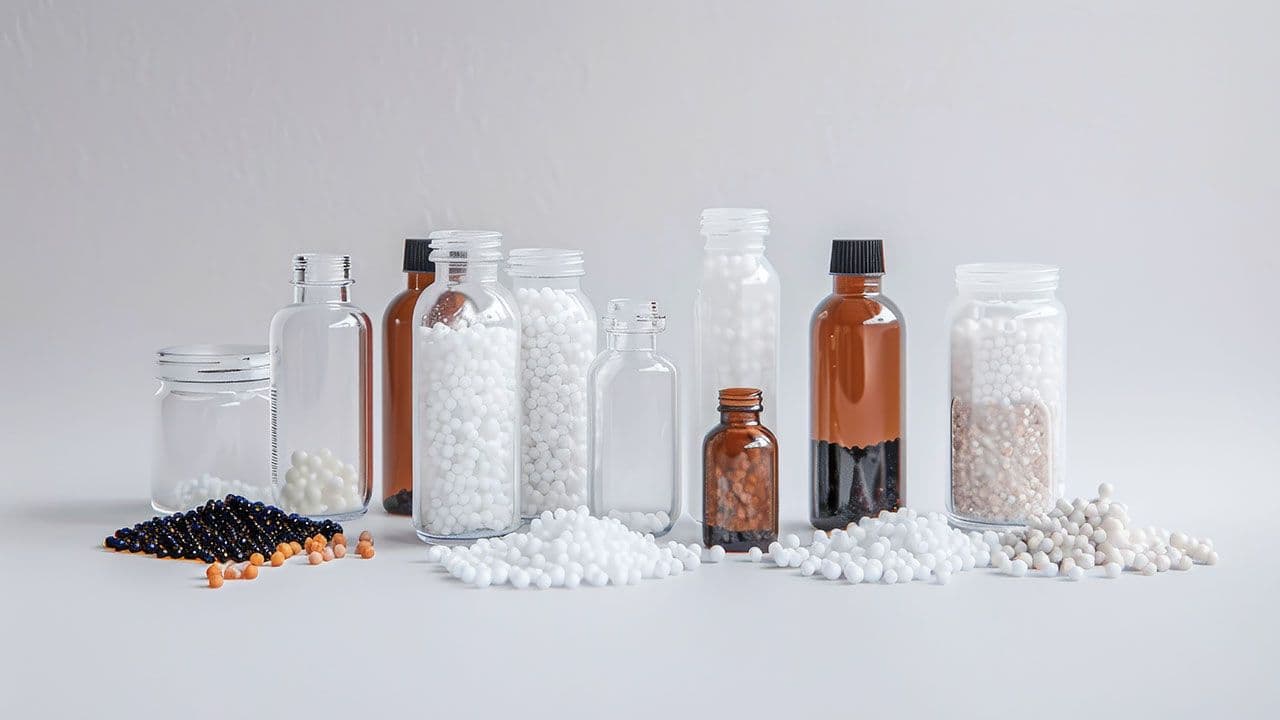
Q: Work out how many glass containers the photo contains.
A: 10